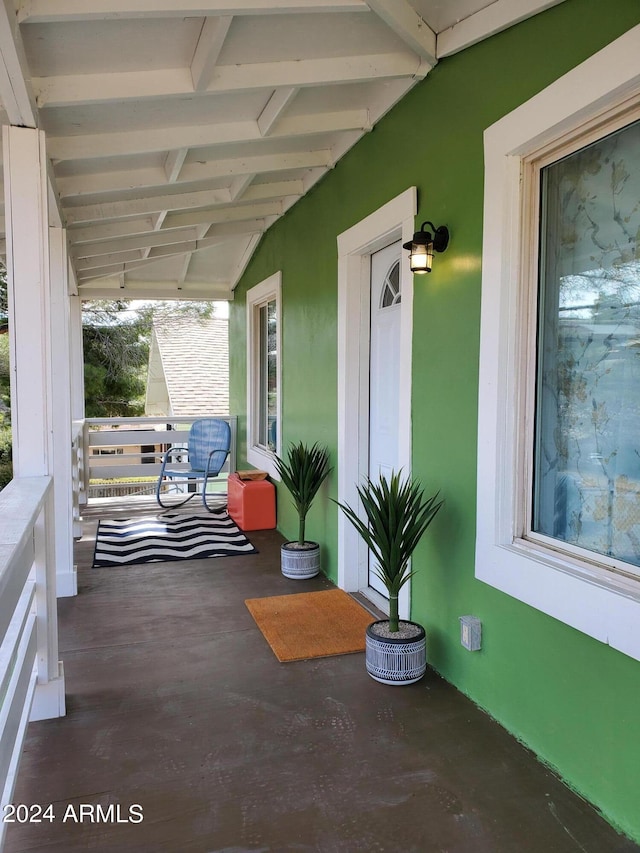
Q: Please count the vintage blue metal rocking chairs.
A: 1